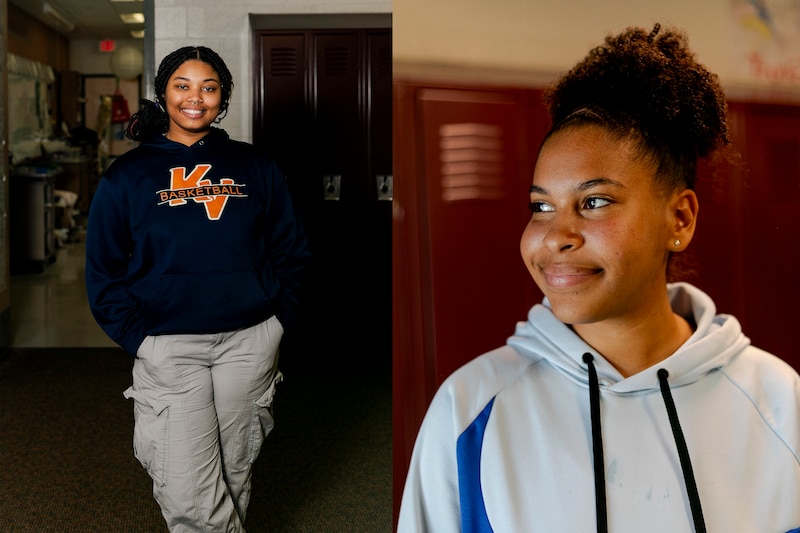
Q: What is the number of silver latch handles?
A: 2